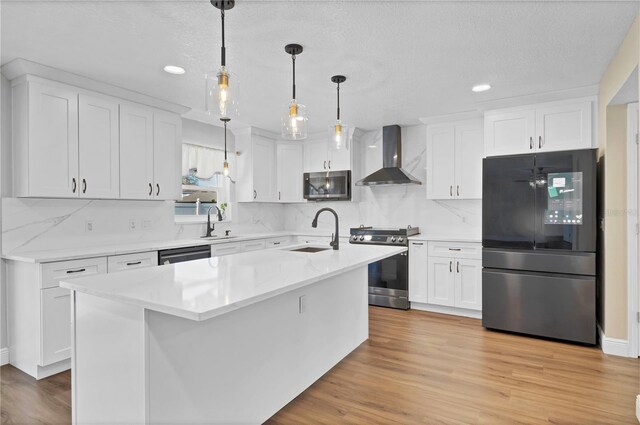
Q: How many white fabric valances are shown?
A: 1